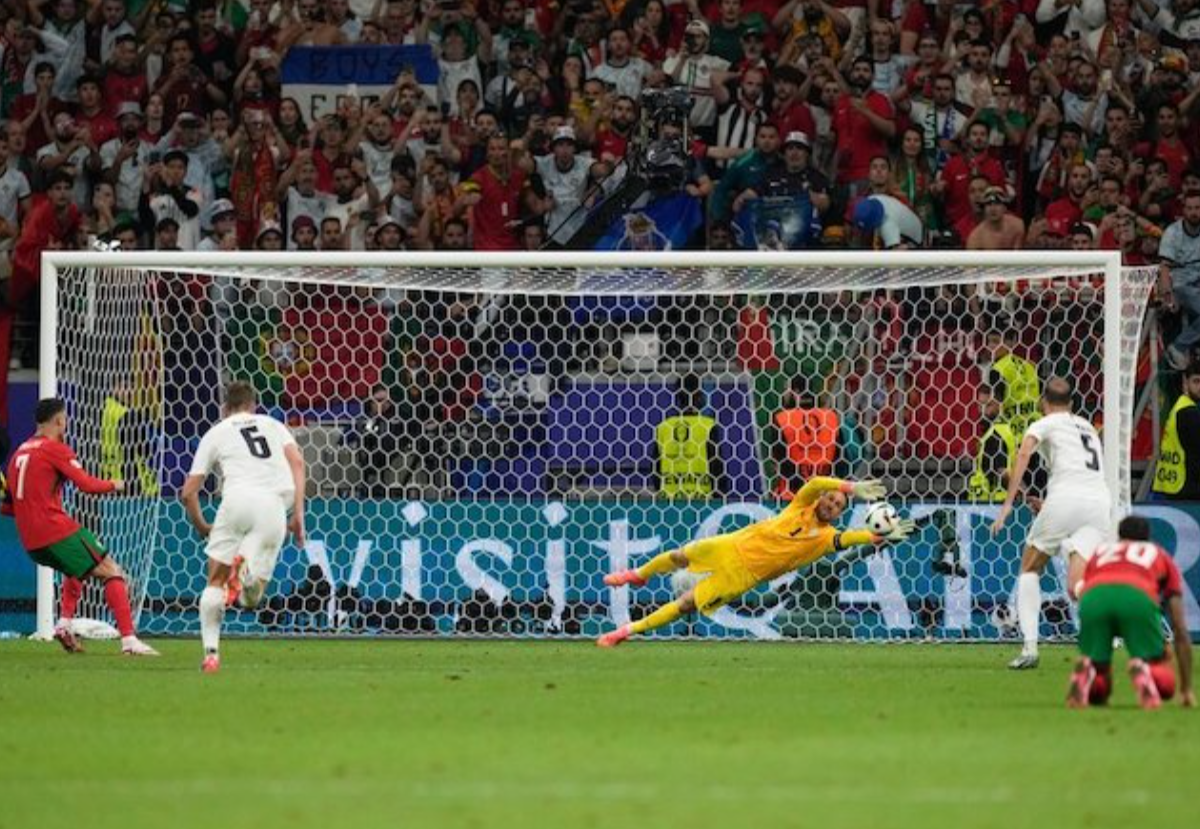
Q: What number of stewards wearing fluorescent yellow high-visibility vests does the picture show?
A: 5